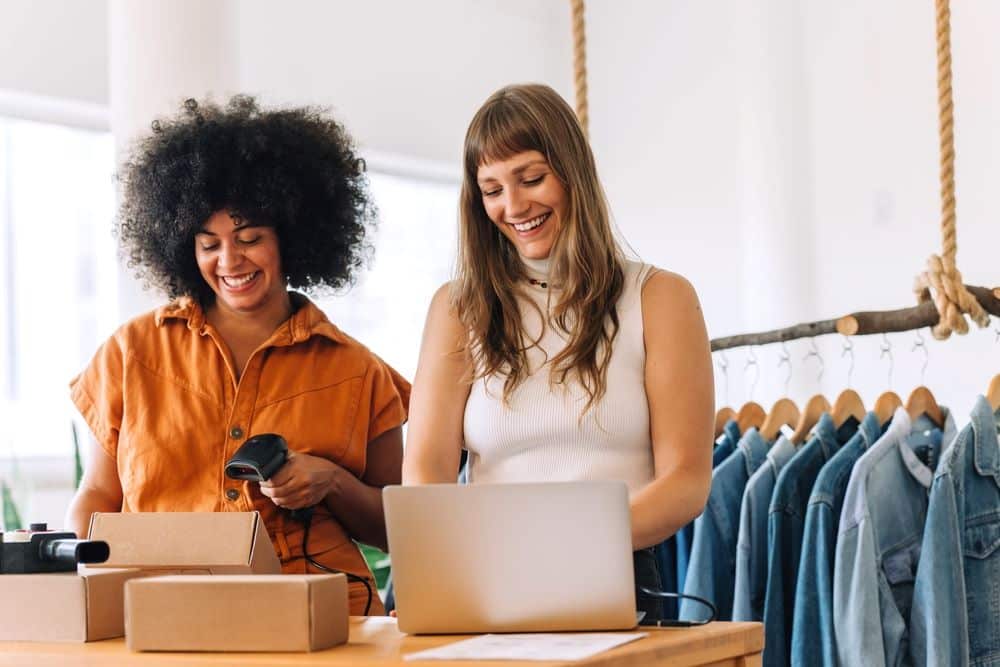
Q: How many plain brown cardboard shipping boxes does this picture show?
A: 3